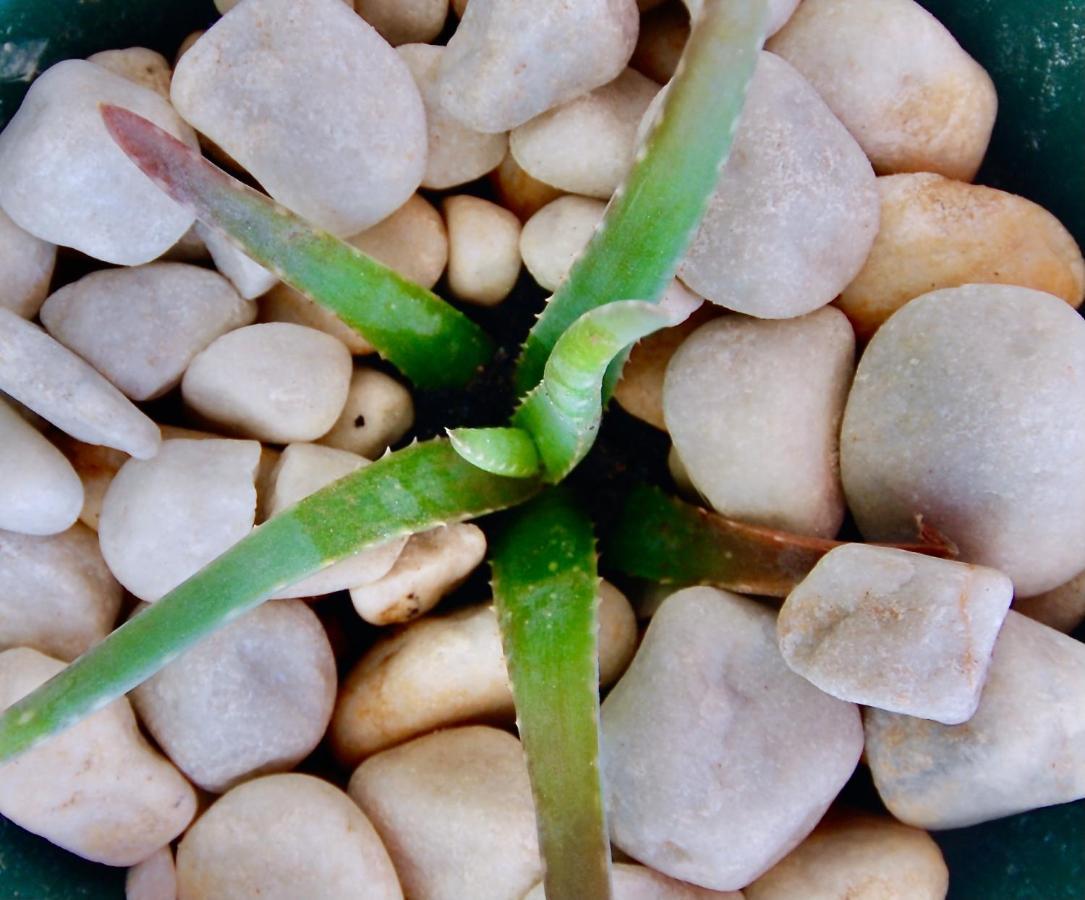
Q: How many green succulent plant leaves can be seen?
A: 7